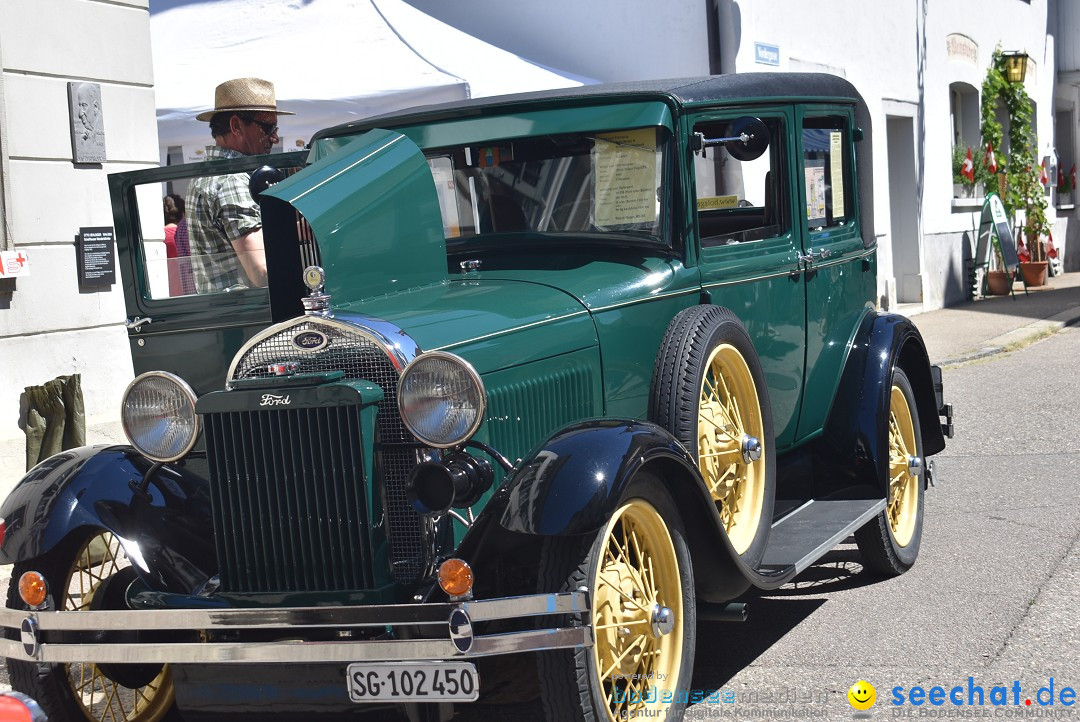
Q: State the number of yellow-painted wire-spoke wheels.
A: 4